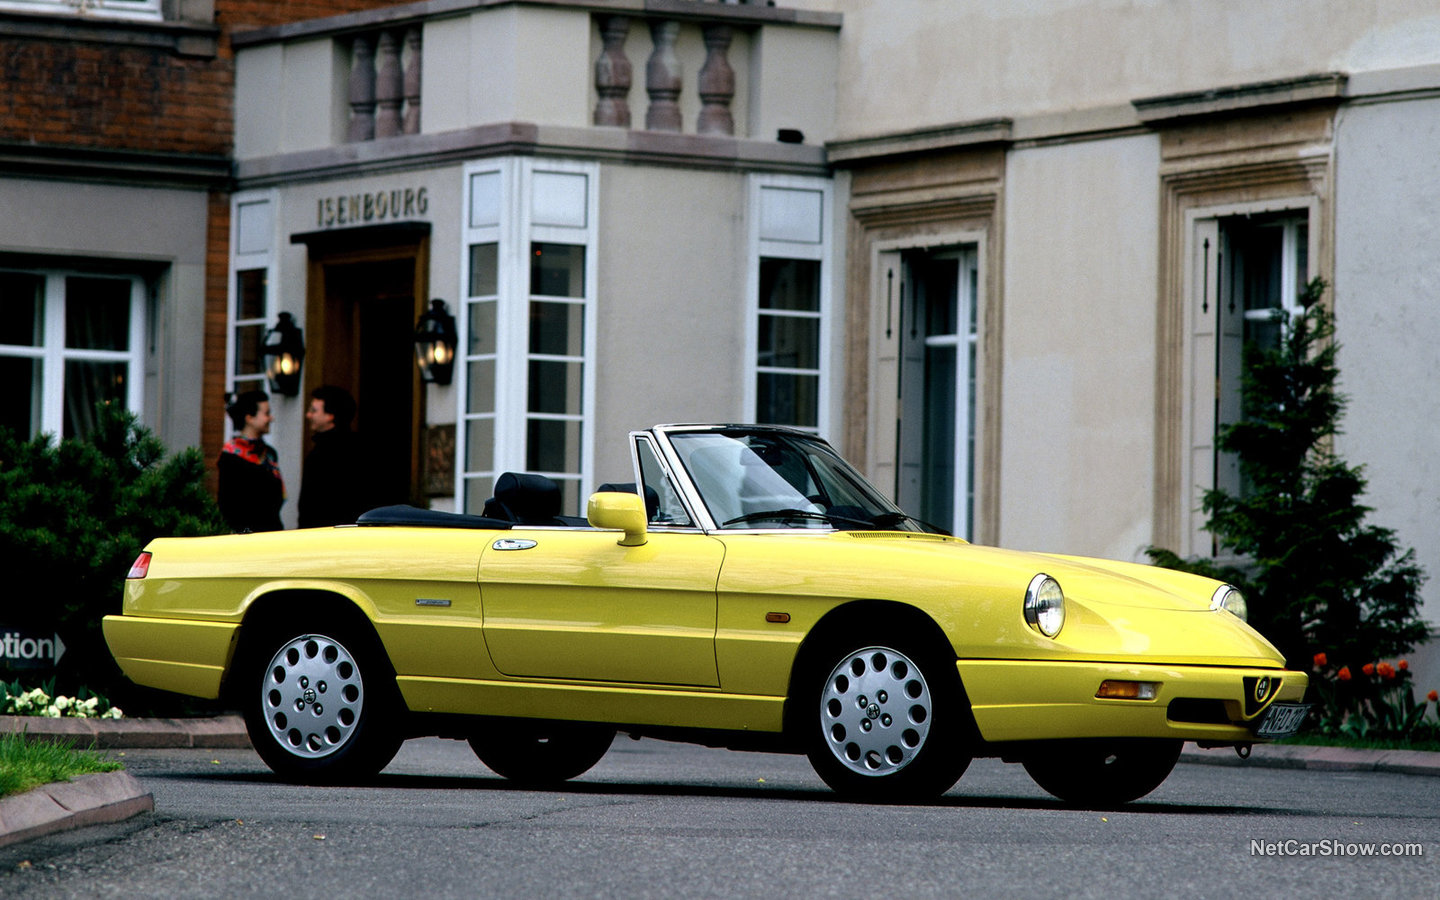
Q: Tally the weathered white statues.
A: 0